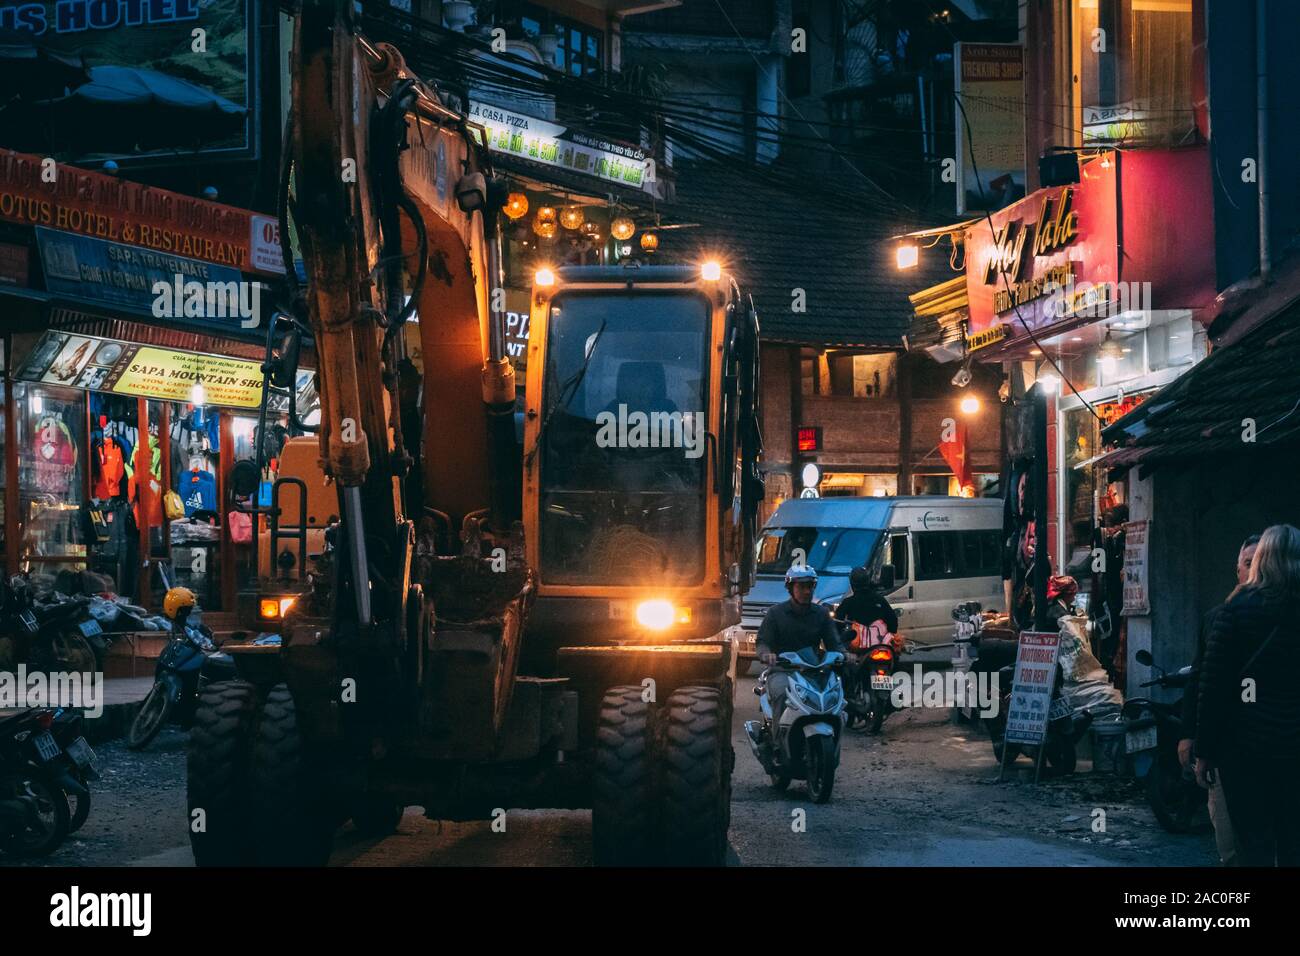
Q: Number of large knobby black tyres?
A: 4